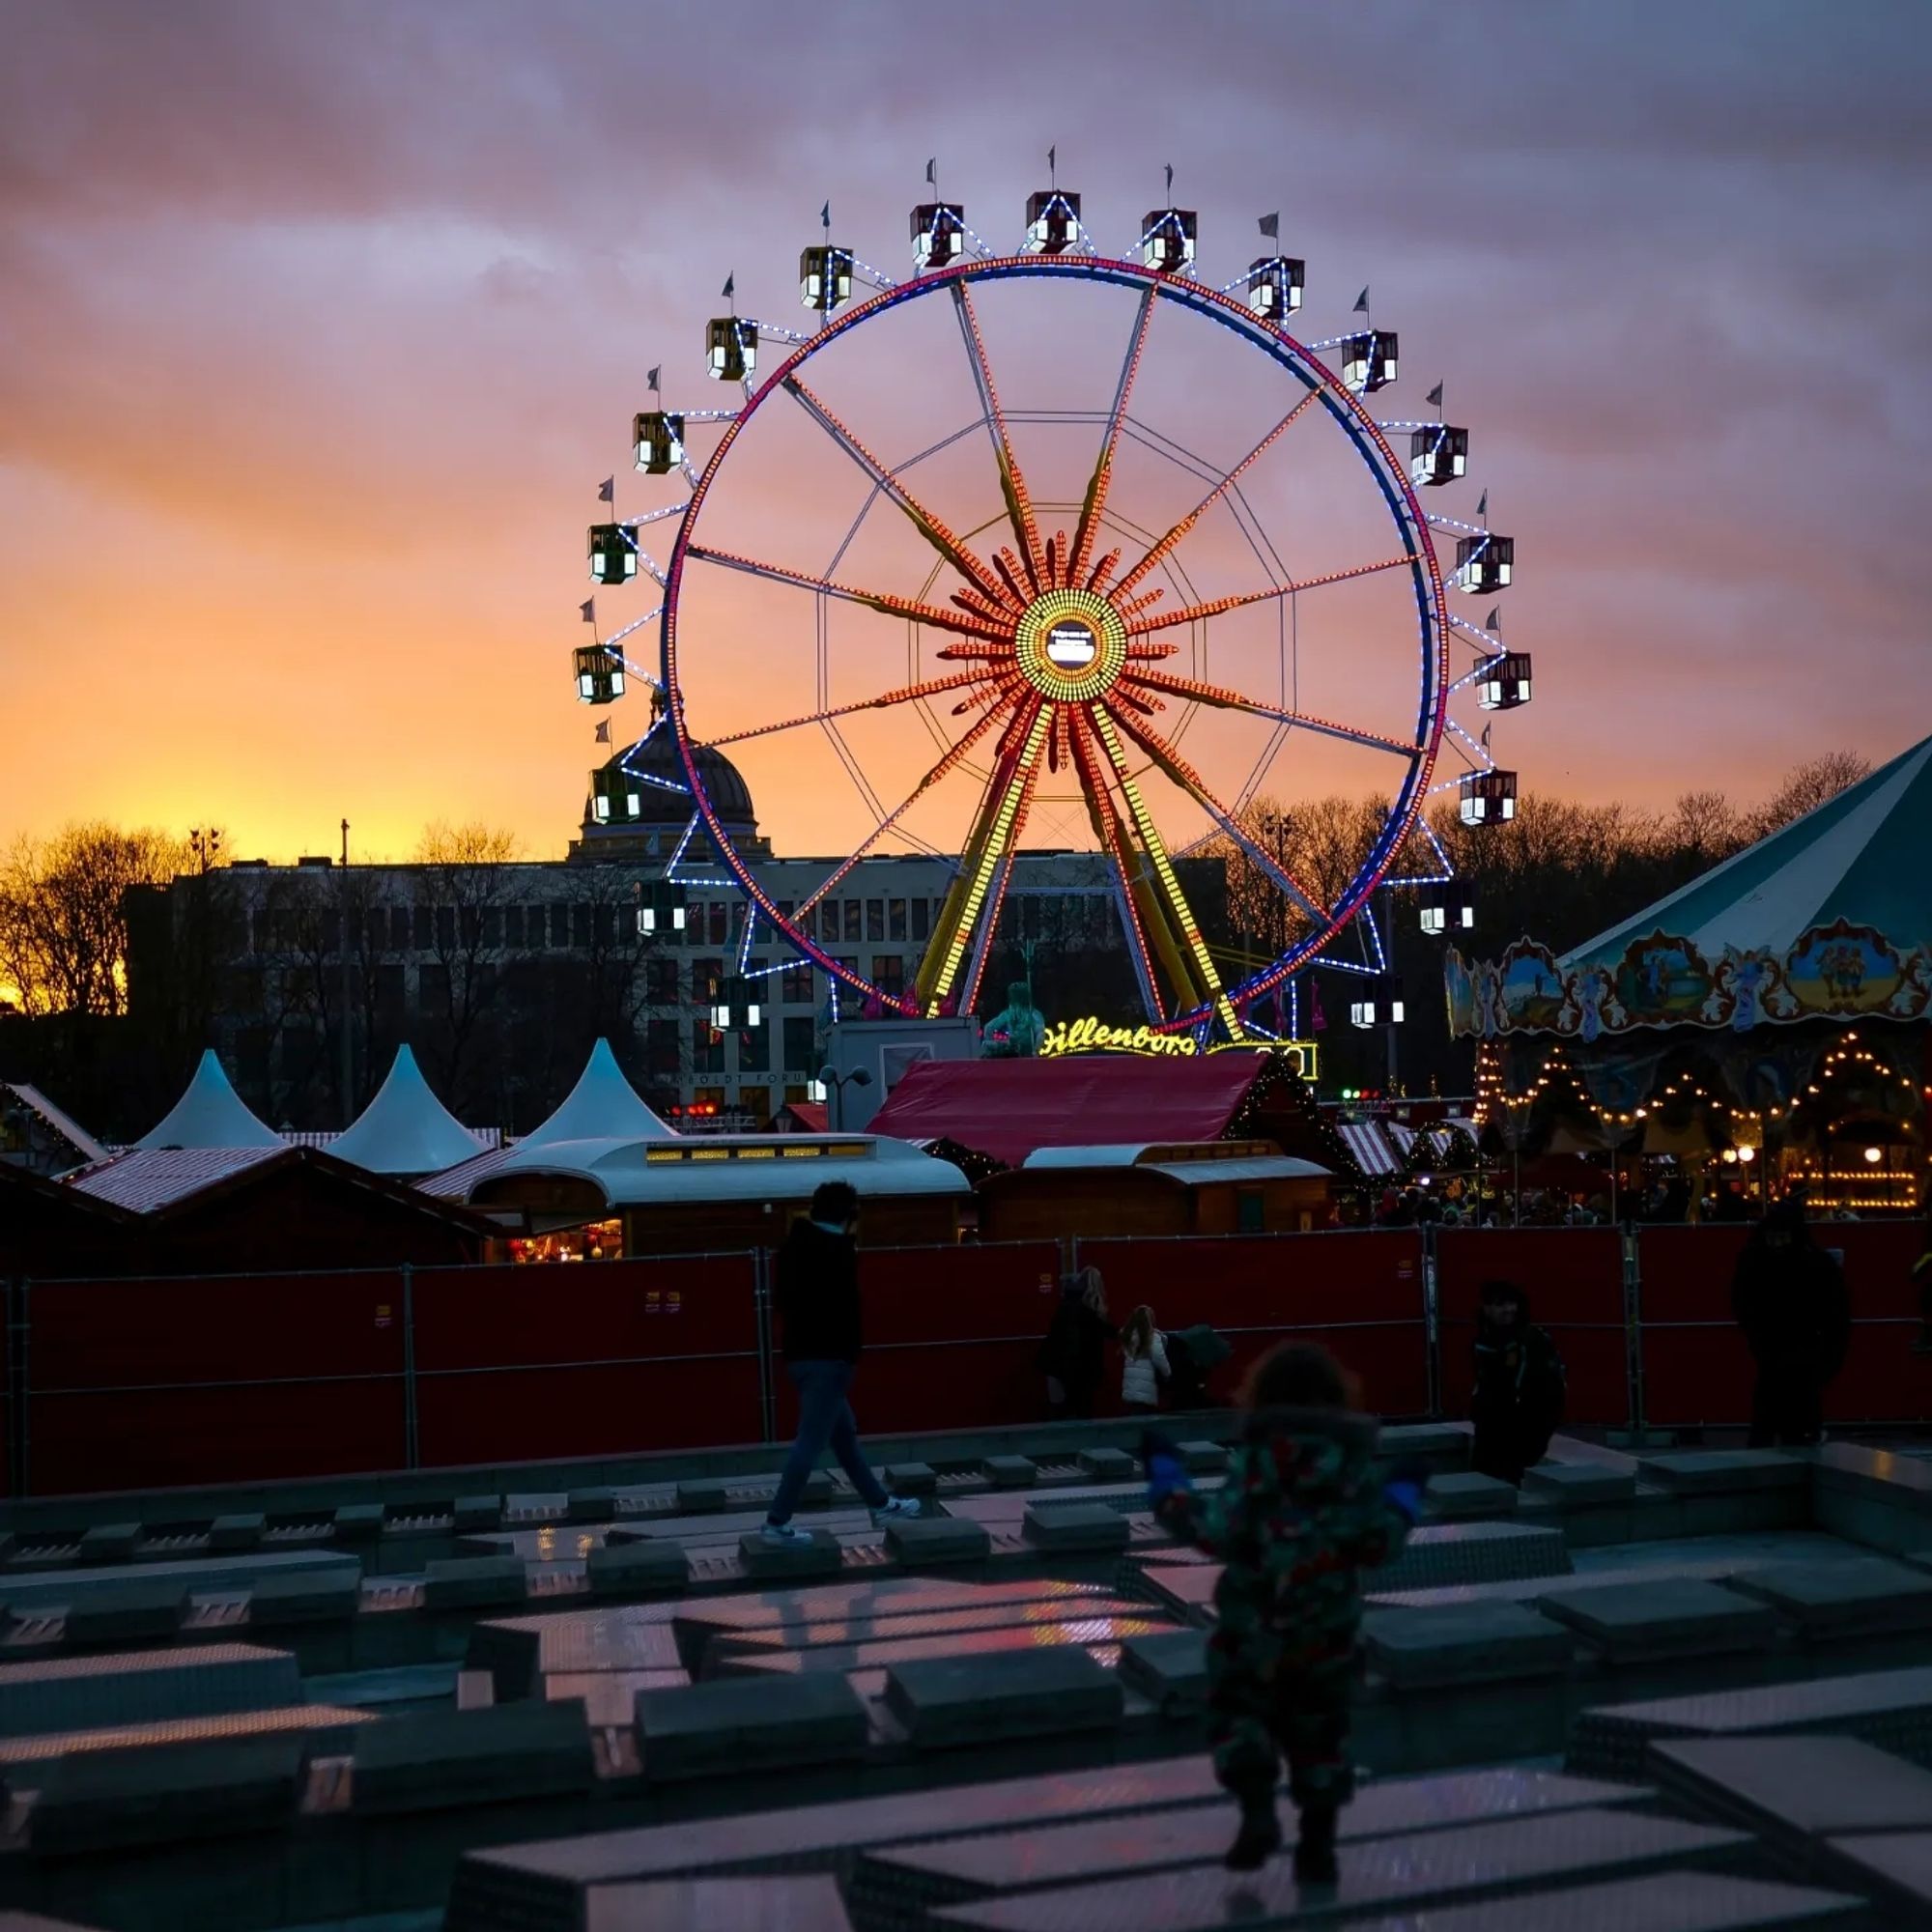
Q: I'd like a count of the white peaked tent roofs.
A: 3